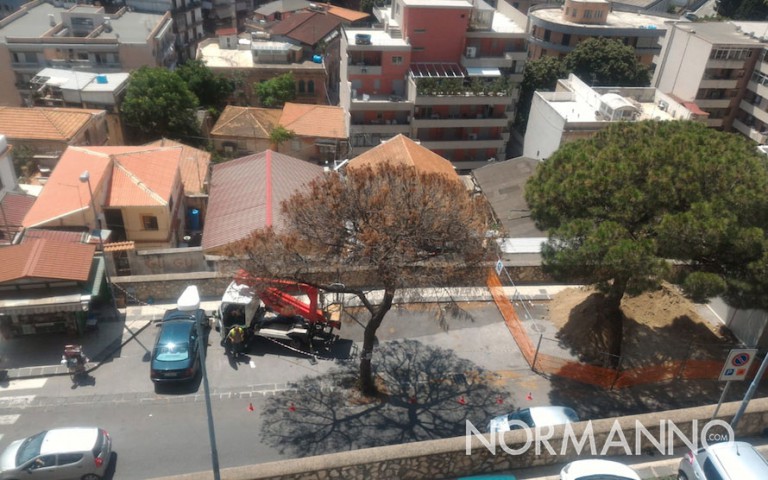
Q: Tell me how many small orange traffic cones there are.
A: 6